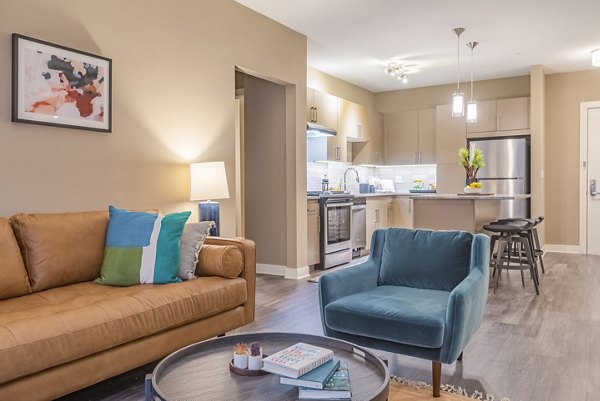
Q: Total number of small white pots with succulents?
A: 2